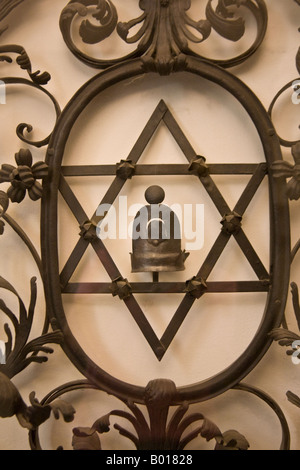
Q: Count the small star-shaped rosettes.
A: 6